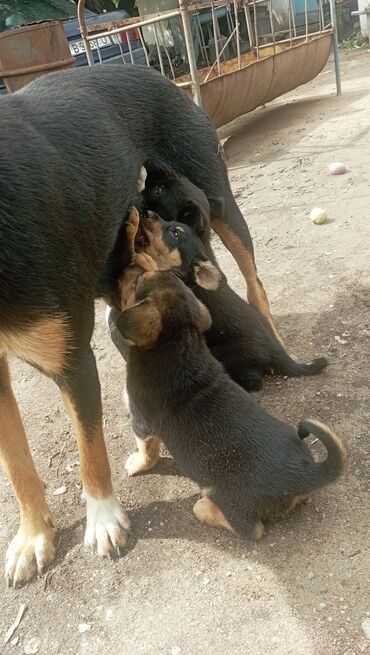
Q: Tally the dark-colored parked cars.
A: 1